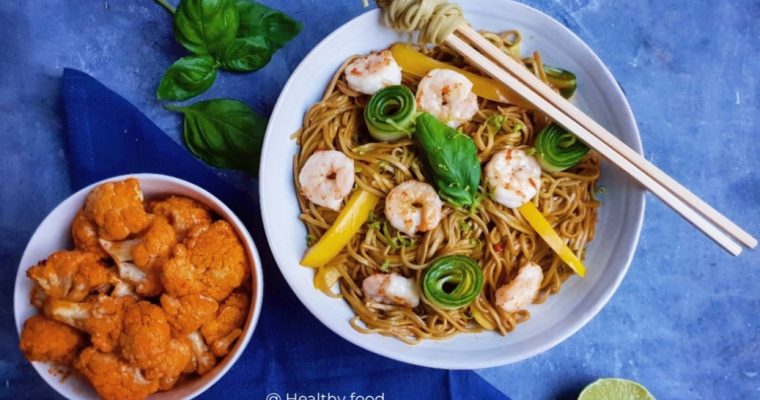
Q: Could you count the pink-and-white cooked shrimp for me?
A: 7